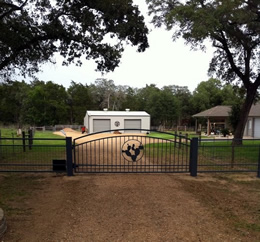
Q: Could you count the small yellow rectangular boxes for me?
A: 0